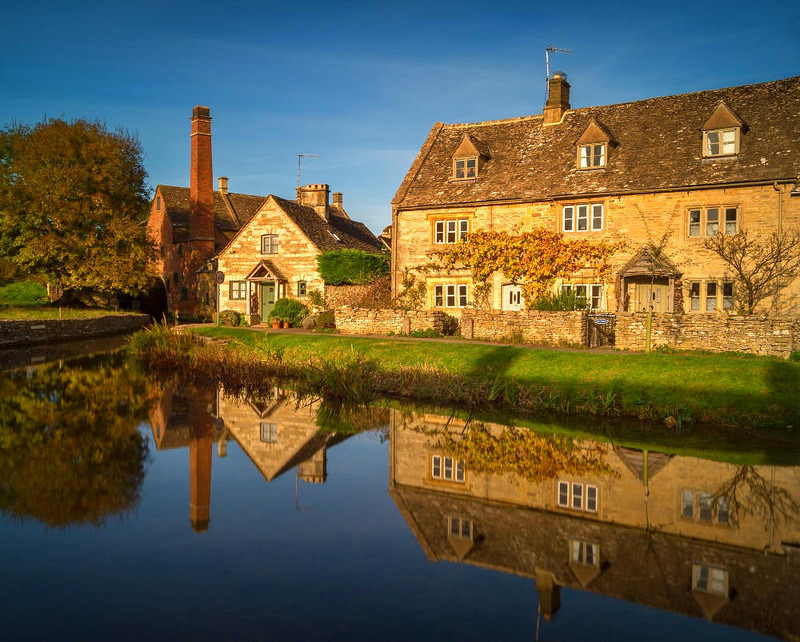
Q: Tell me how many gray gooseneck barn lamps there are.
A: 0